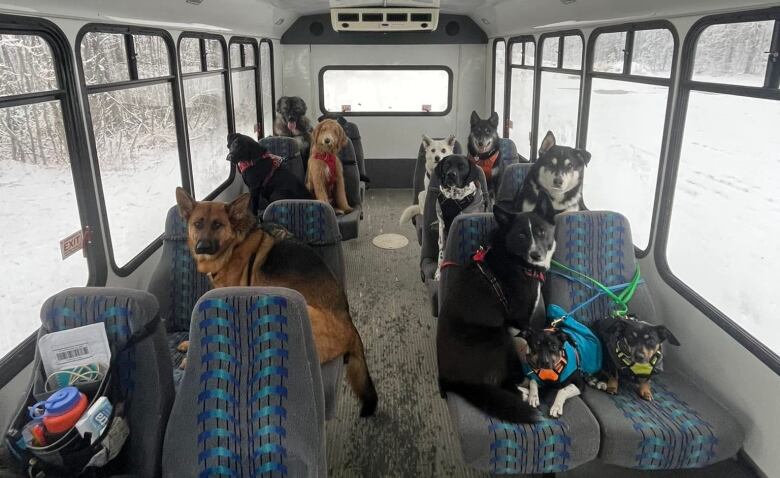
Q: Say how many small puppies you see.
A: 2